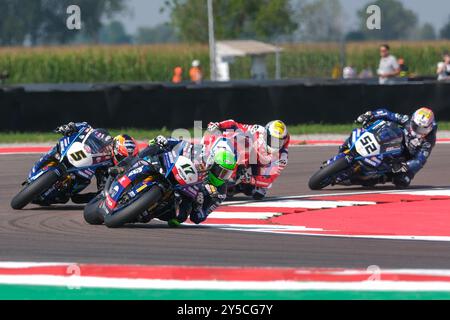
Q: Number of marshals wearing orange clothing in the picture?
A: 2